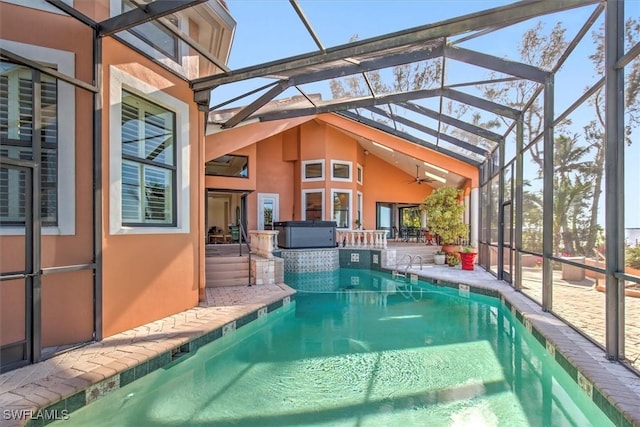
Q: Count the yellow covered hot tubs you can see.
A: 0